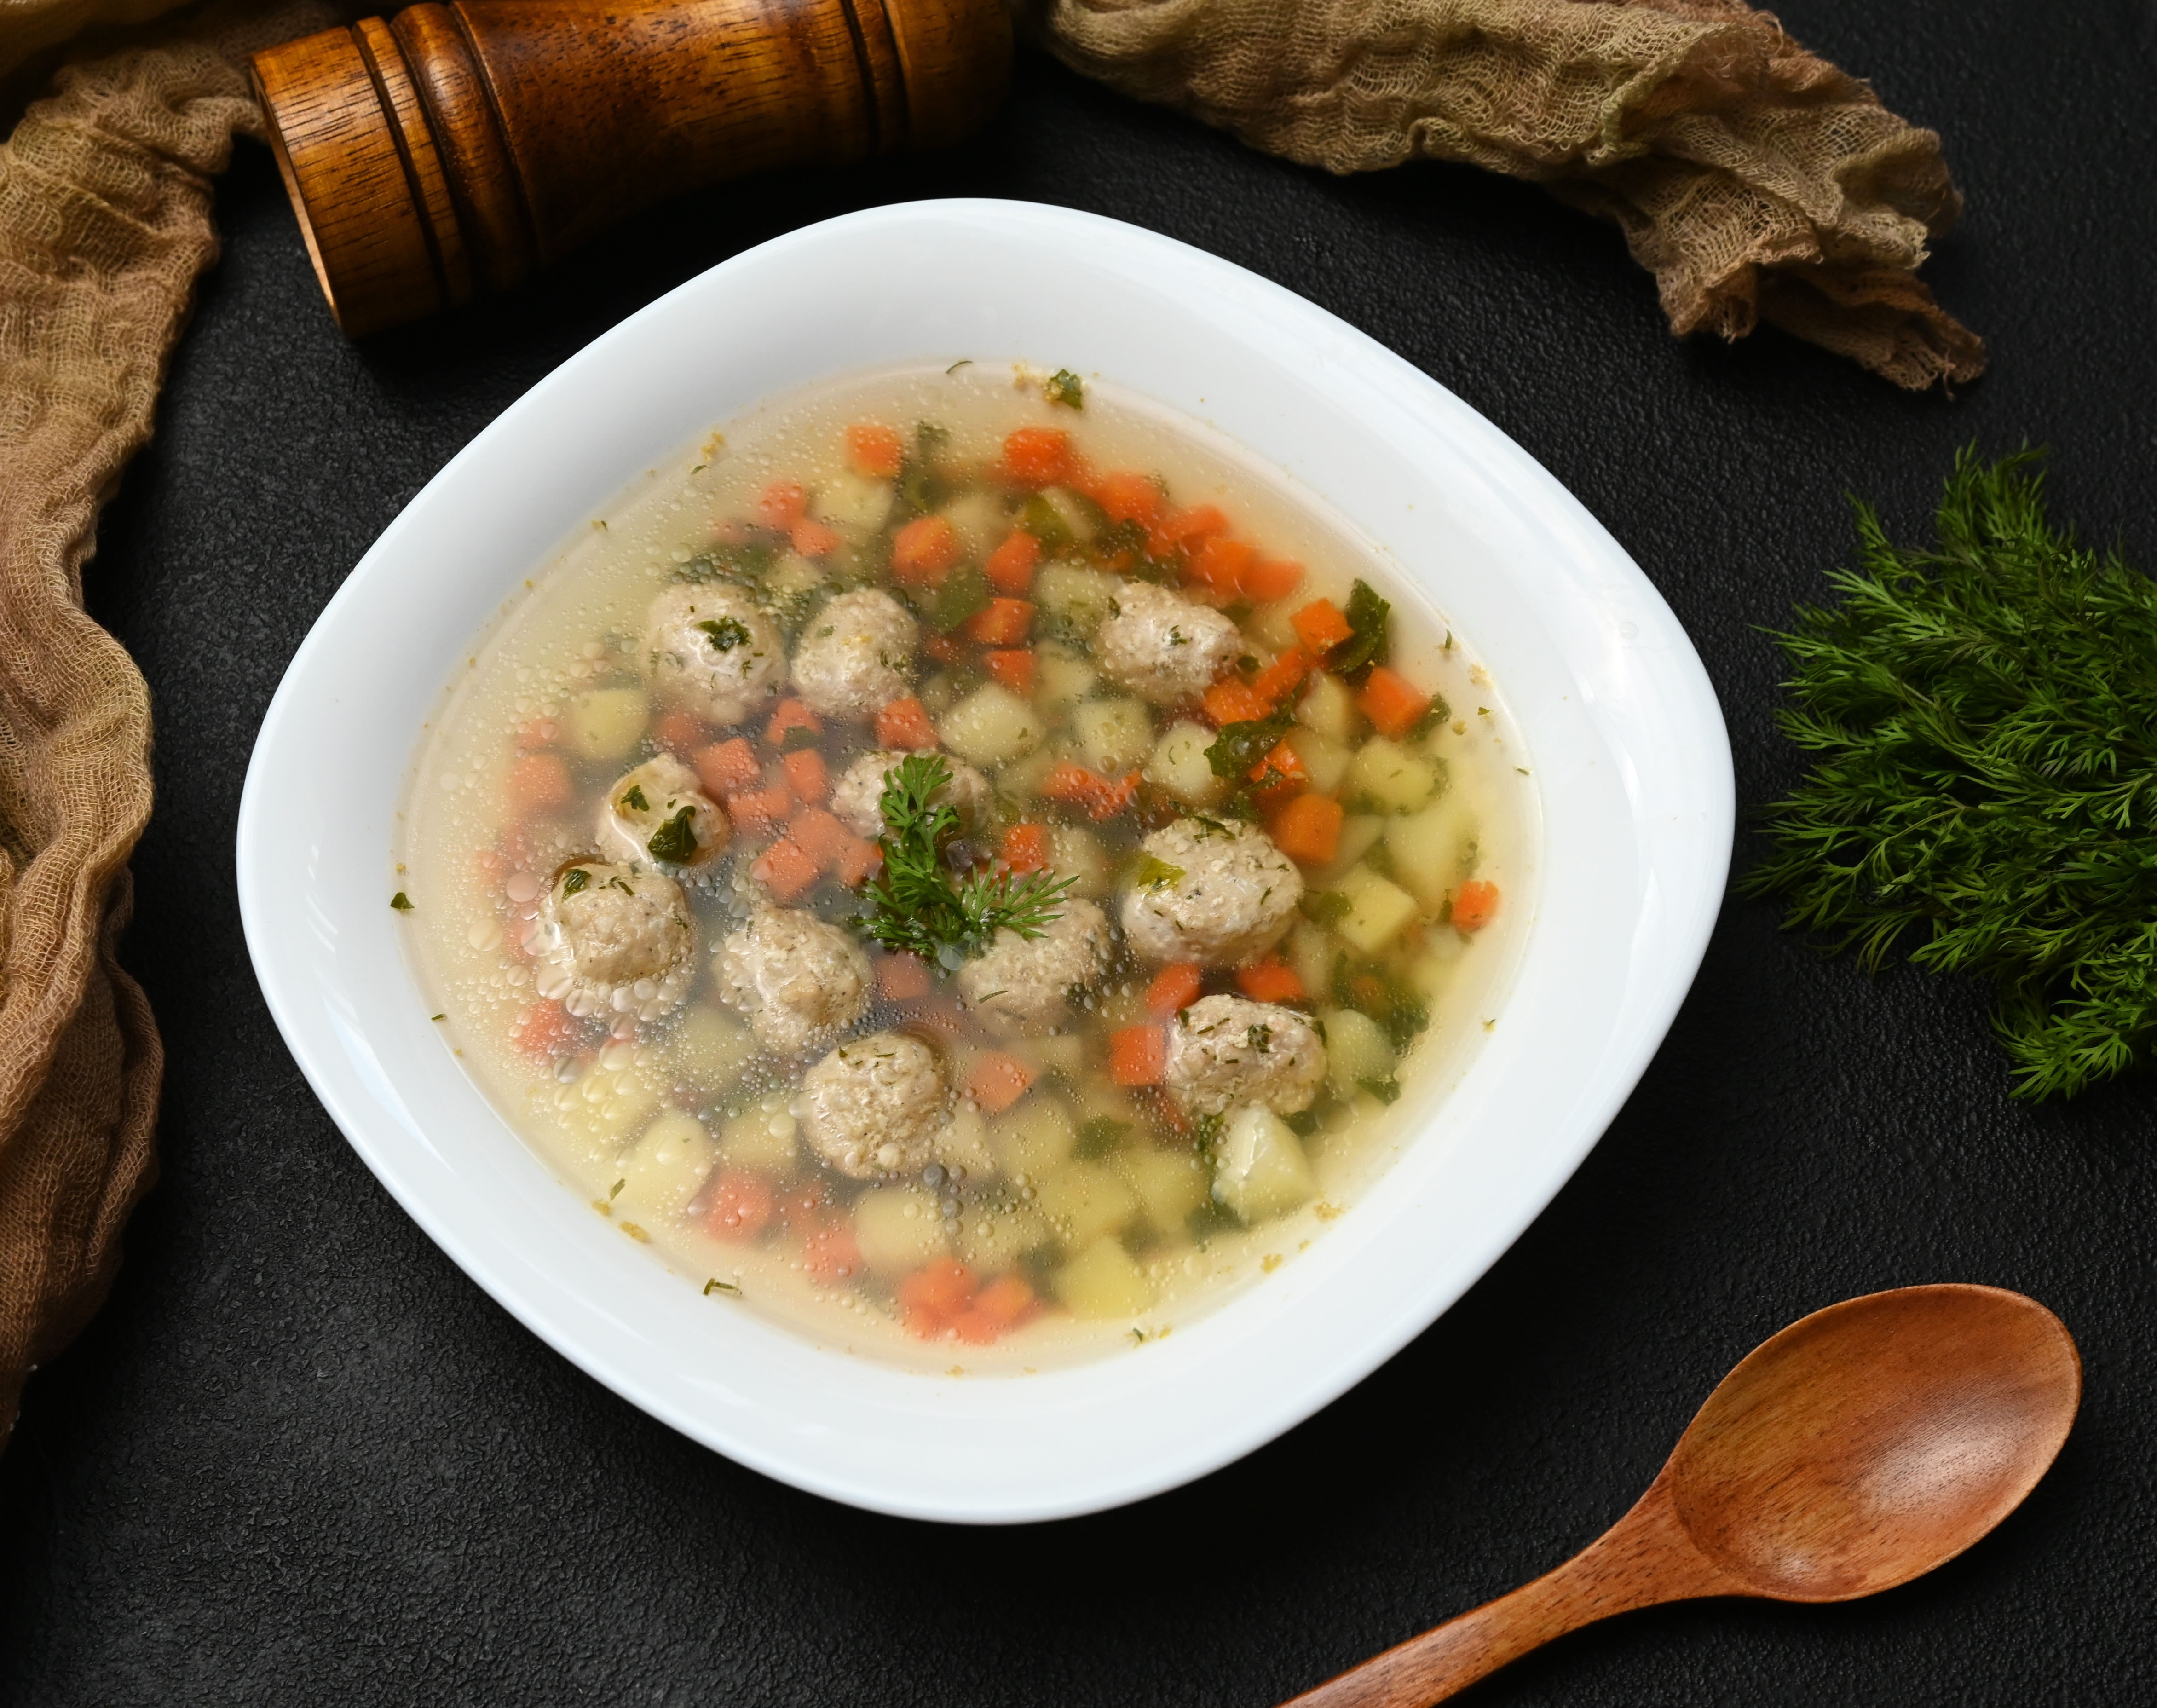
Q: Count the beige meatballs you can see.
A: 11